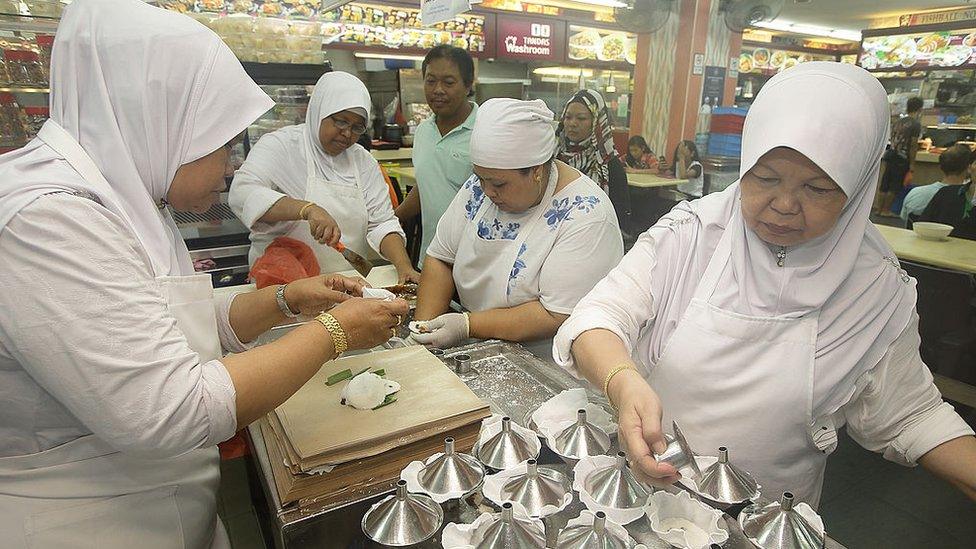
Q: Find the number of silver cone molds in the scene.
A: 10